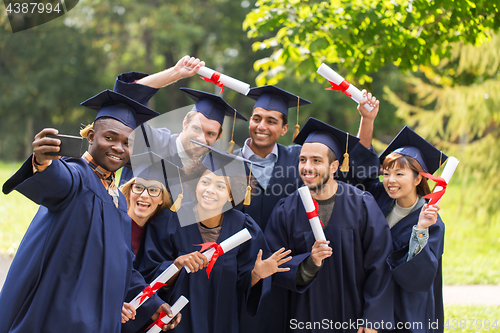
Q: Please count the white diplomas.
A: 7